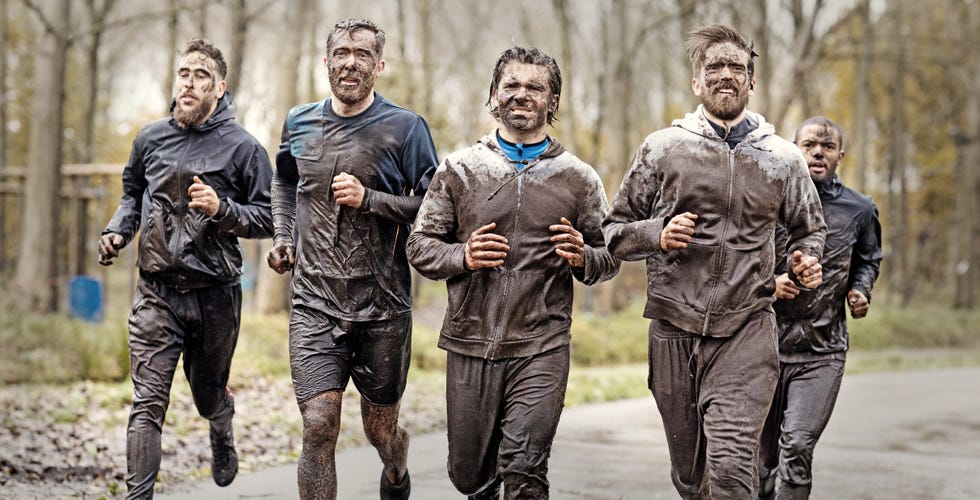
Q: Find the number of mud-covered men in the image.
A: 5